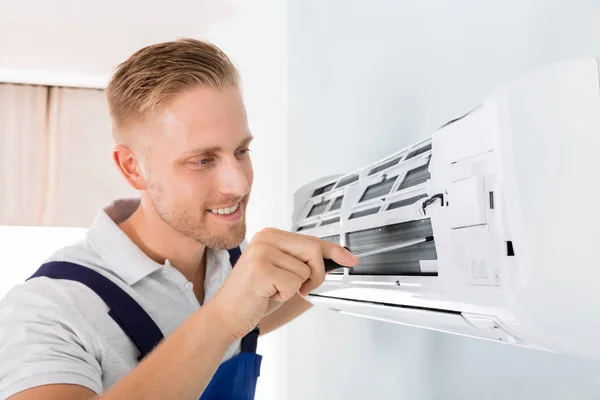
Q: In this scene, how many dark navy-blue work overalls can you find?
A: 1